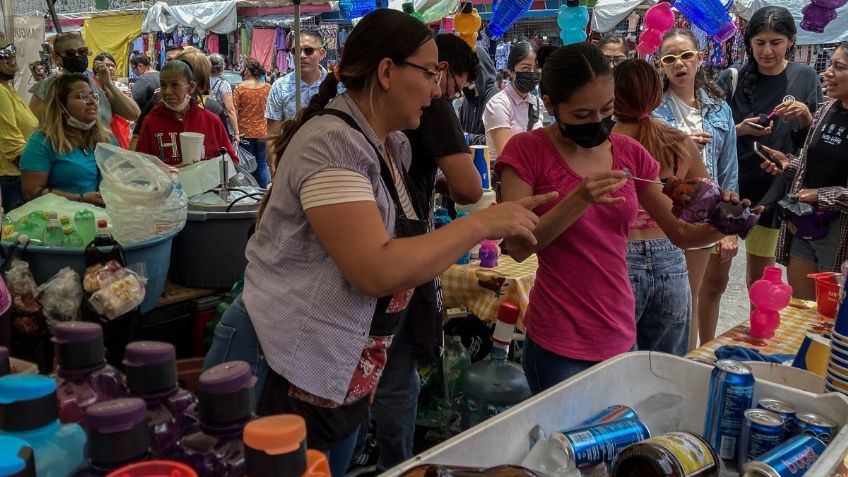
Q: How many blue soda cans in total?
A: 7